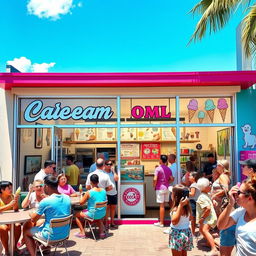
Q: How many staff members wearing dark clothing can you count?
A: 1